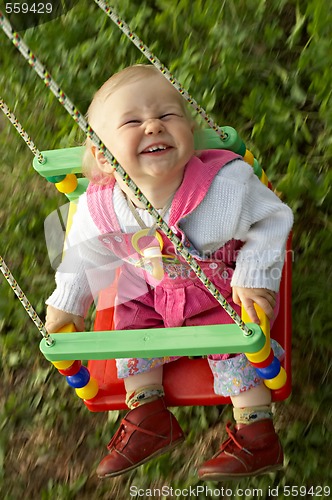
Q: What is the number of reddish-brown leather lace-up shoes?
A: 2